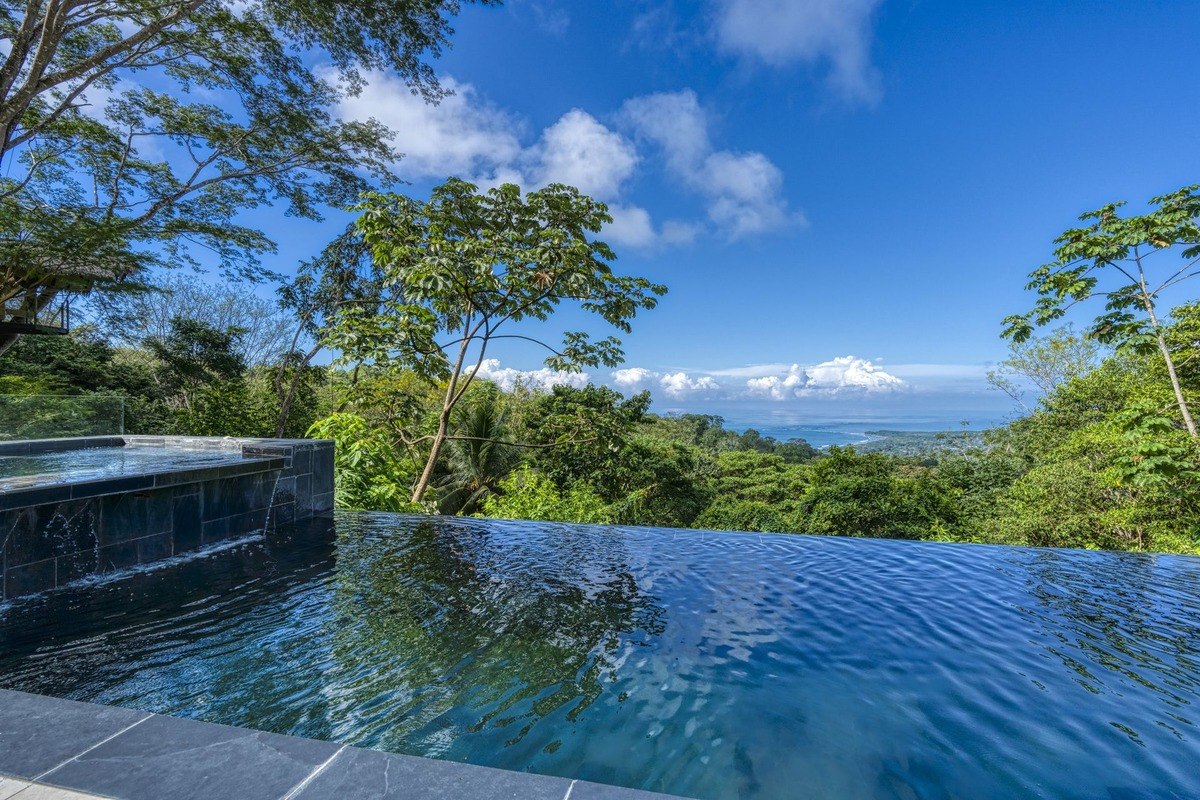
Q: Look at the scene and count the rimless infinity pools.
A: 1